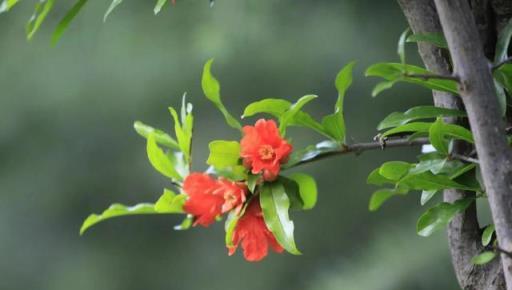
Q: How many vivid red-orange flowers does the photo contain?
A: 3